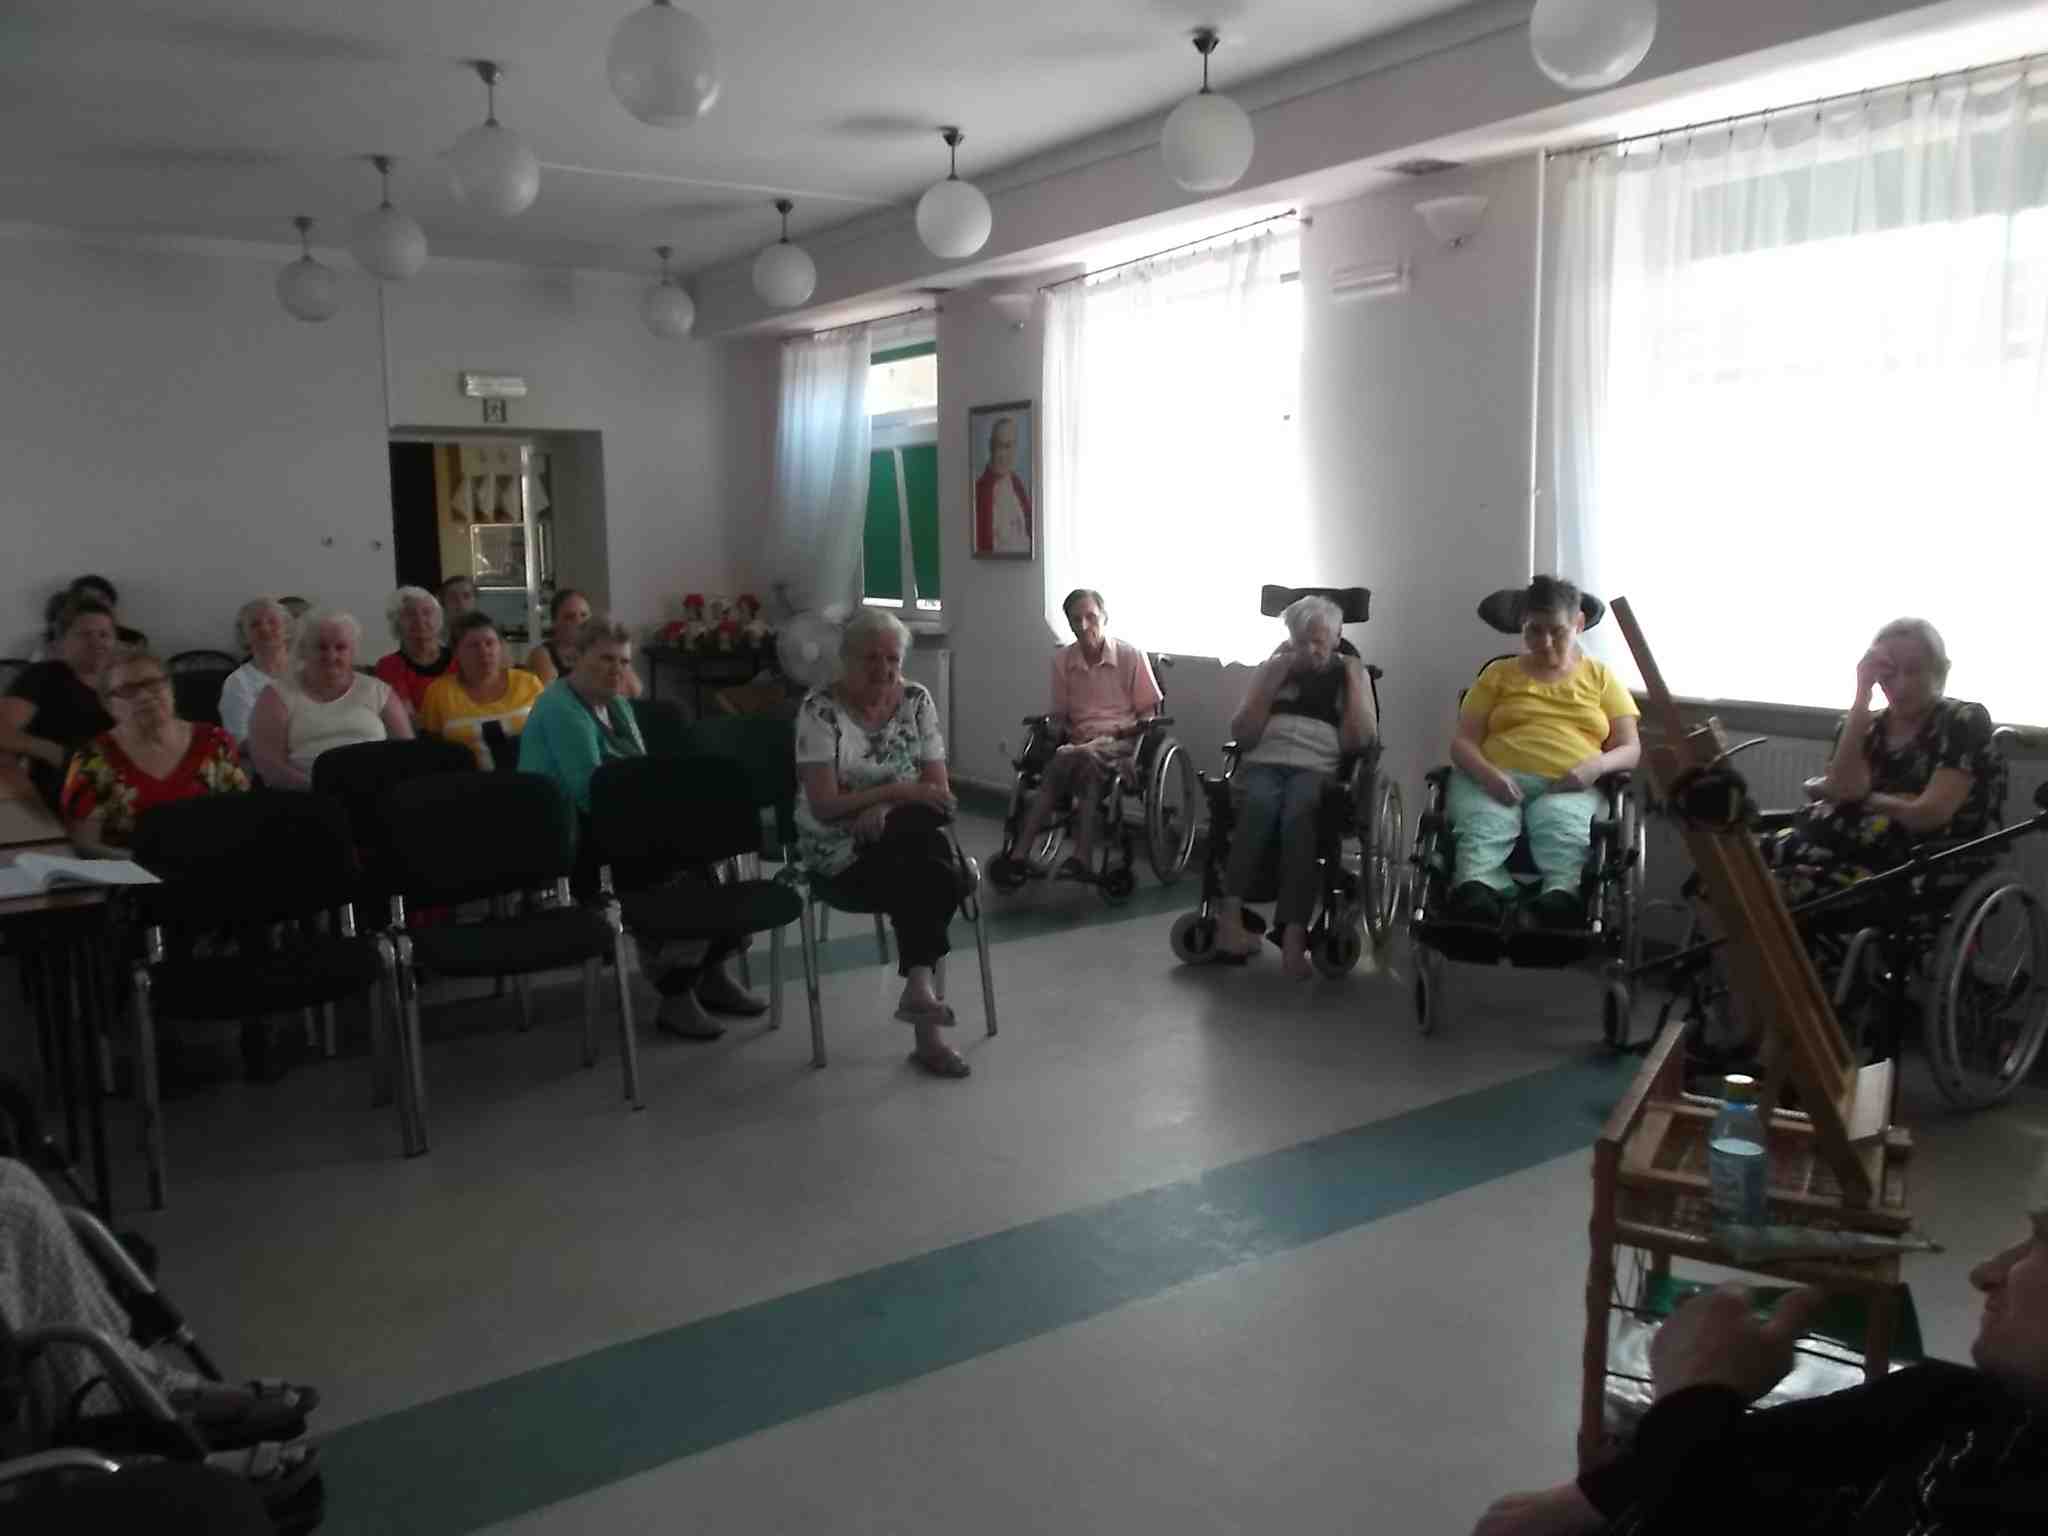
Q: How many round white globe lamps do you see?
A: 9